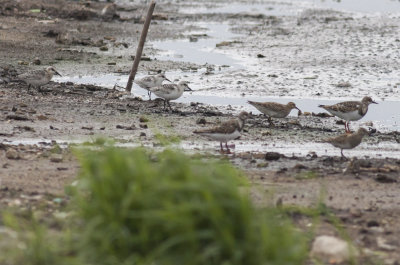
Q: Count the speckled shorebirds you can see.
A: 7